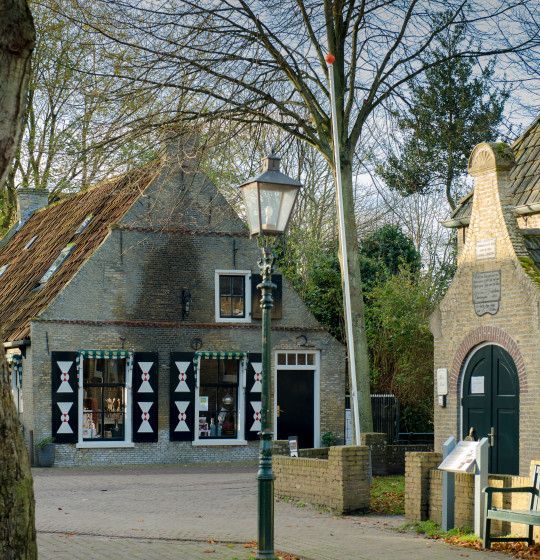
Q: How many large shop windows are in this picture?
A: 2